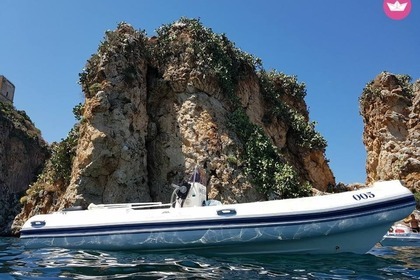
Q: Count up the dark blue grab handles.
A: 2